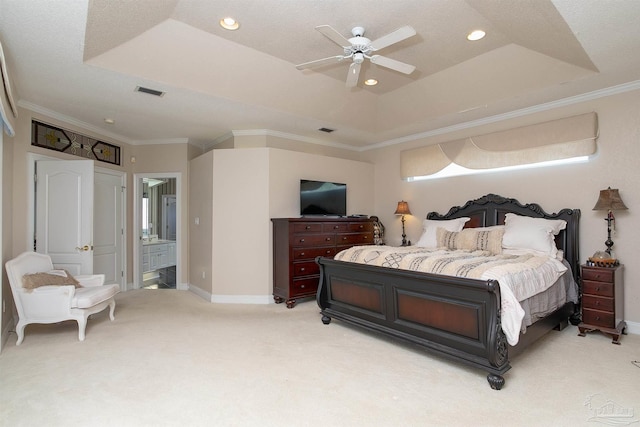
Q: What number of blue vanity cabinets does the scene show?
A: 0